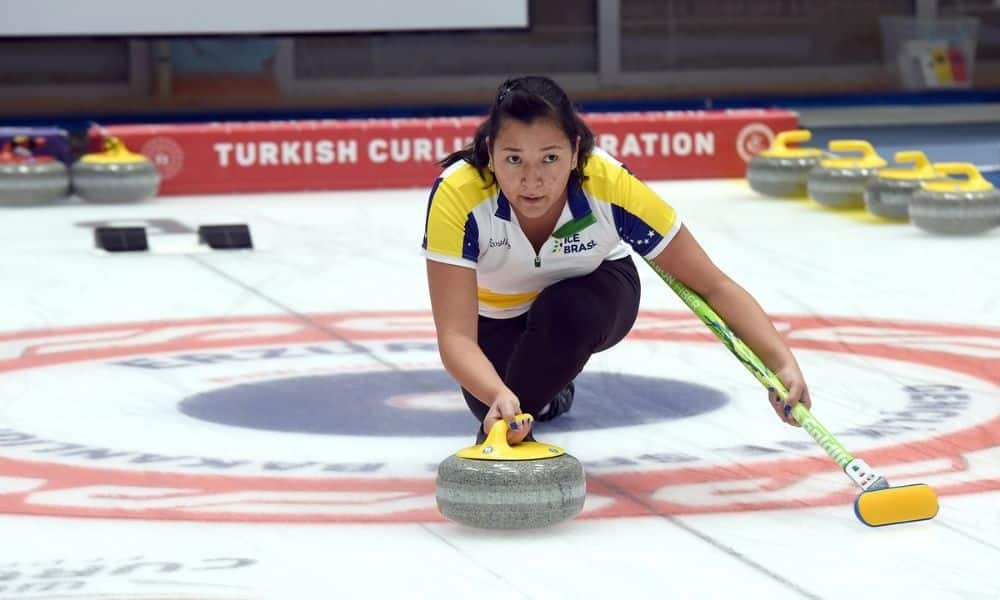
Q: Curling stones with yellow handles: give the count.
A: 6